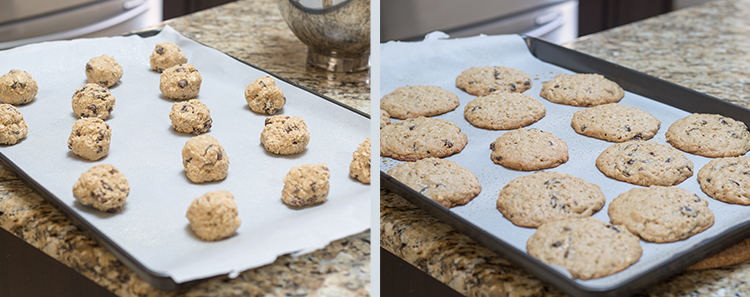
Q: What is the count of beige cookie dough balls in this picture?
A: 15